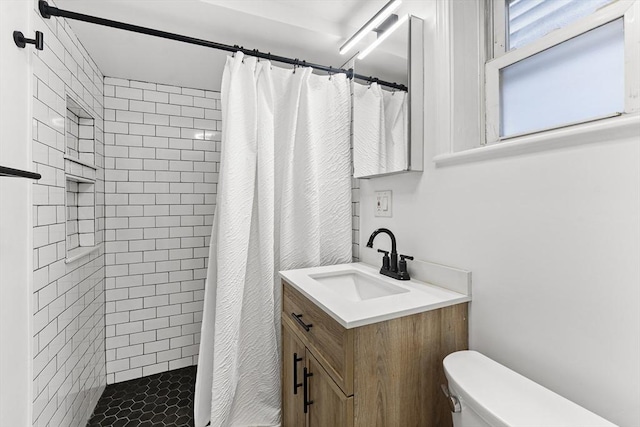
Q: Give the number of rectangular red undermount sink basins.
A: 0